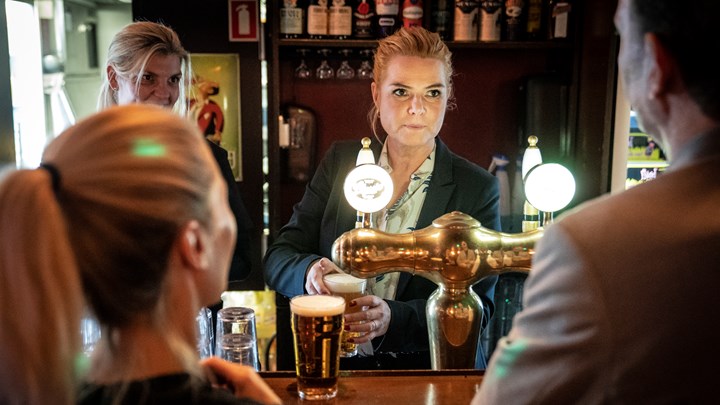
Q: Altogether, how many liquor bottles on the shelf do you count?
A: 12